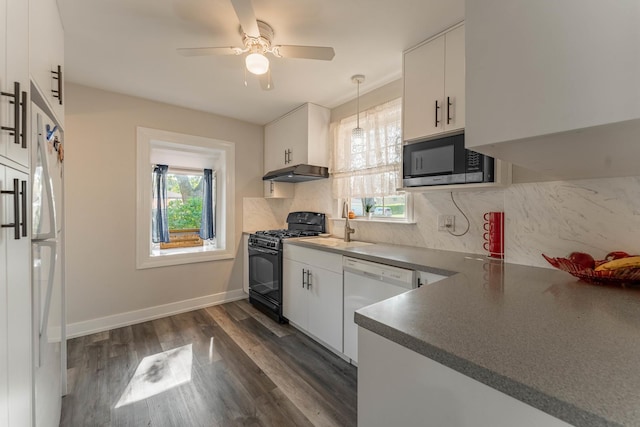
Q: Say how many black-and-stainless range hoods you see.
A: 1